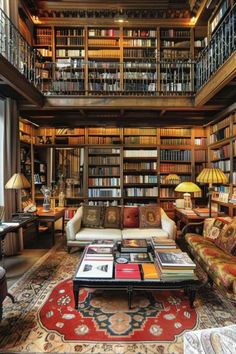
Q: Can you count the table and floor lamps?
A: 4